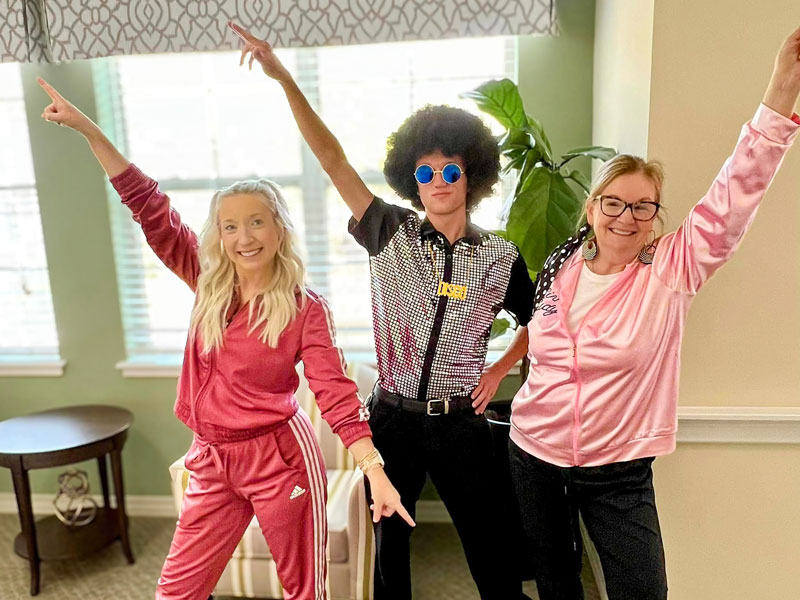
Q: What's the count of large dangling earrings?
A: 2